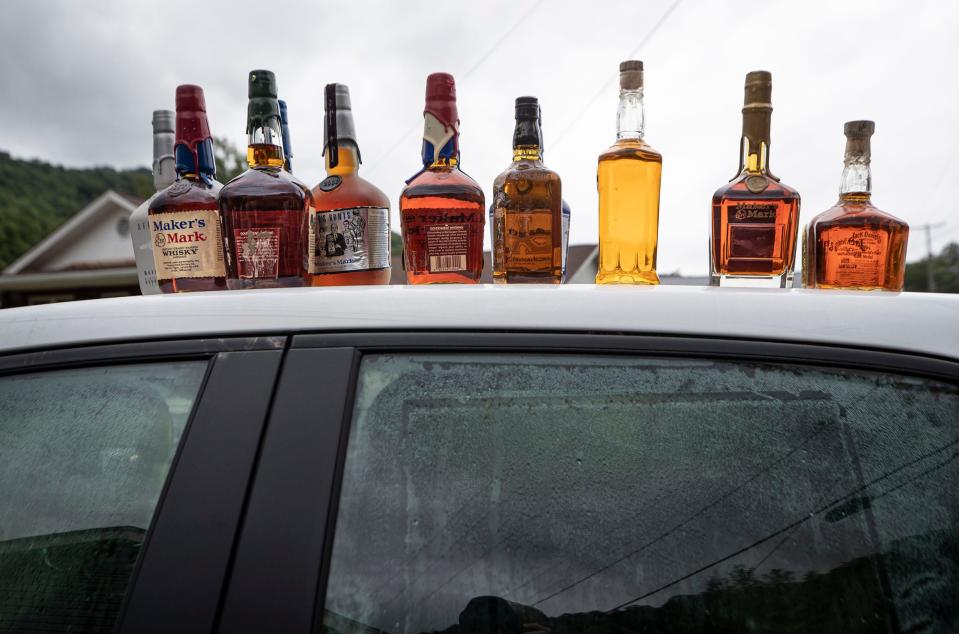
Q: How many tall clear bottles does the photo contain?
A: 1